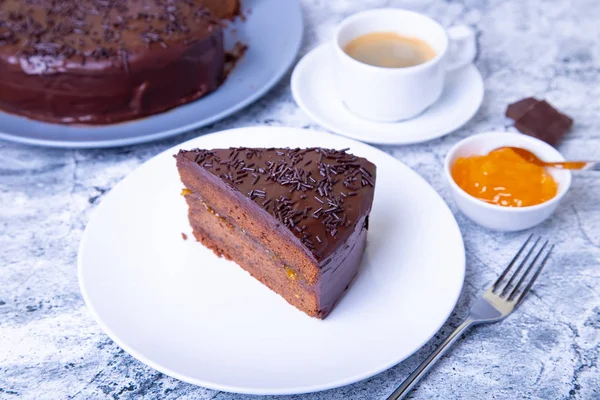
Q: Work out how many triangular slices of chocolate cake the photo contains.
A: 1